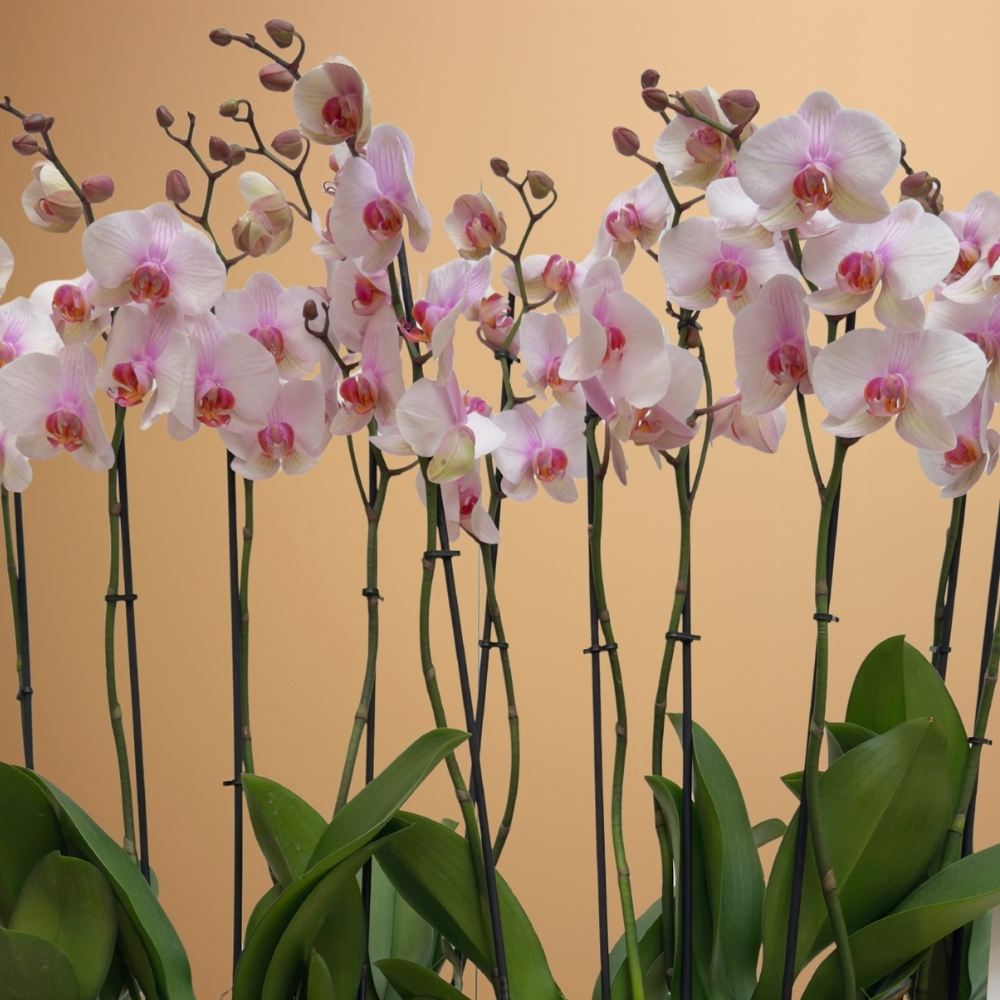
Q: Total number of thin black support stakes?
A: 11